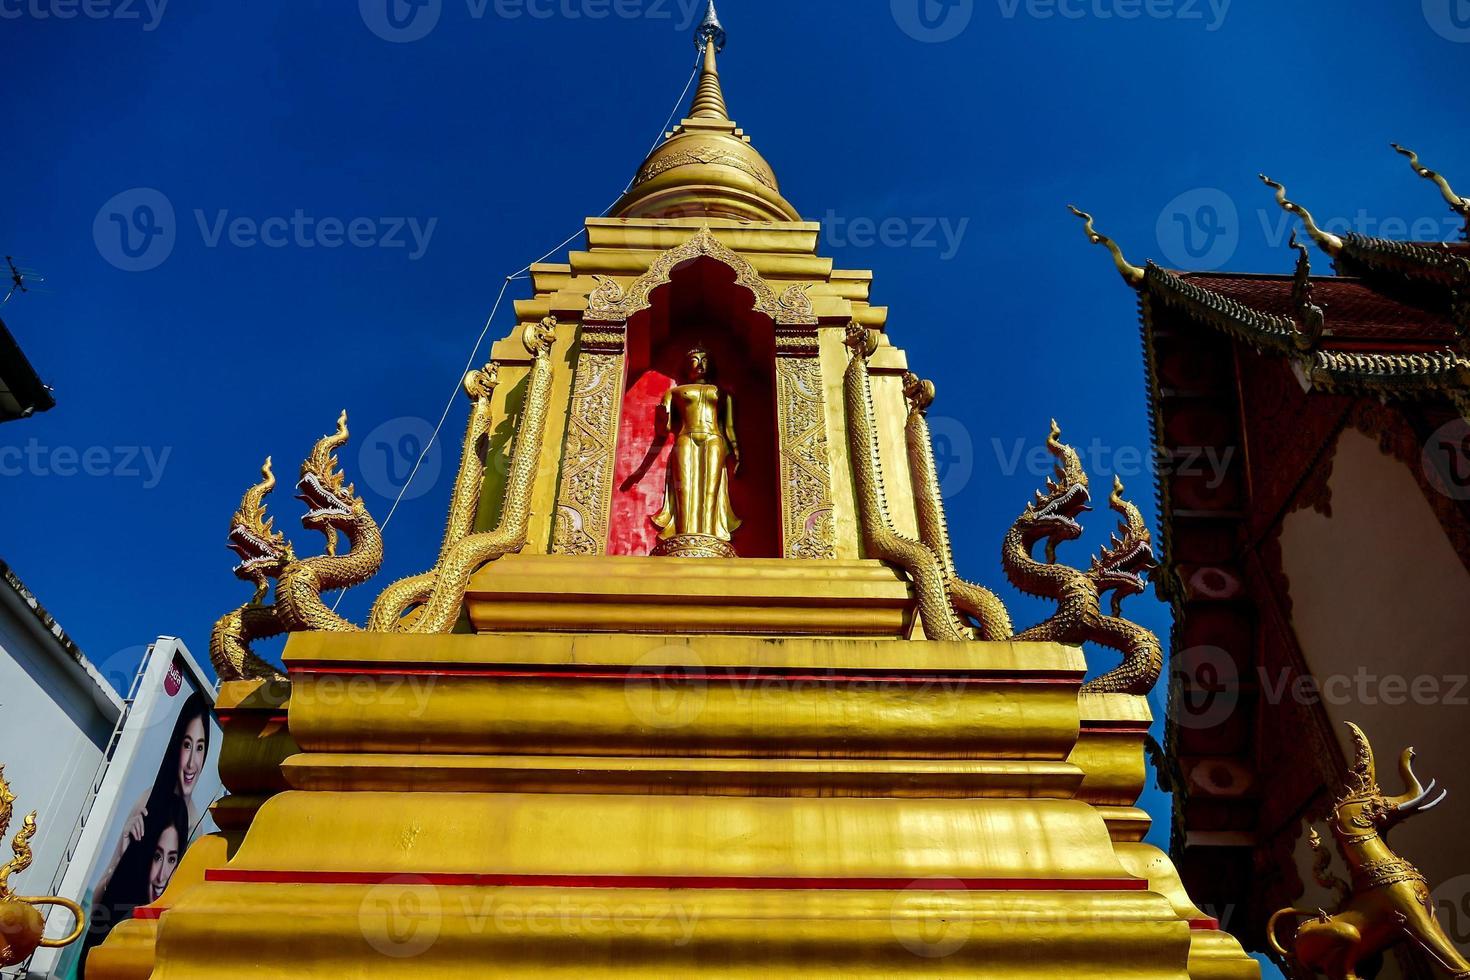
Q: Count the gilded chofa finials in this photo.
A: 3